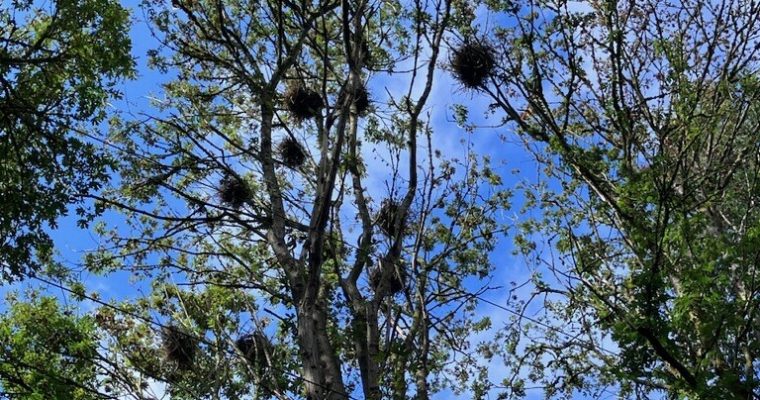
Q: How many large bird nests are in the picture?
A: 9